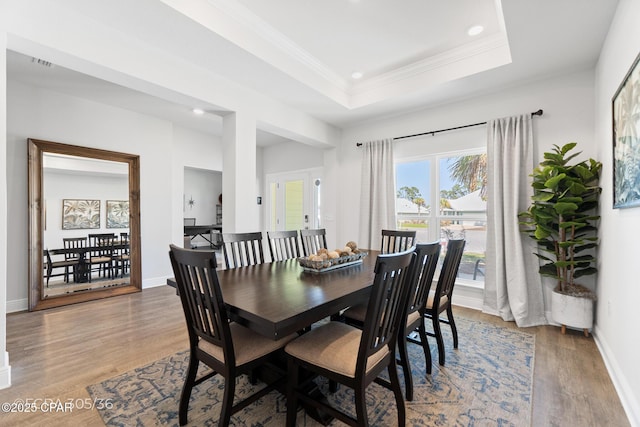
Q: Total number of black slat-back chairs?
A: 8